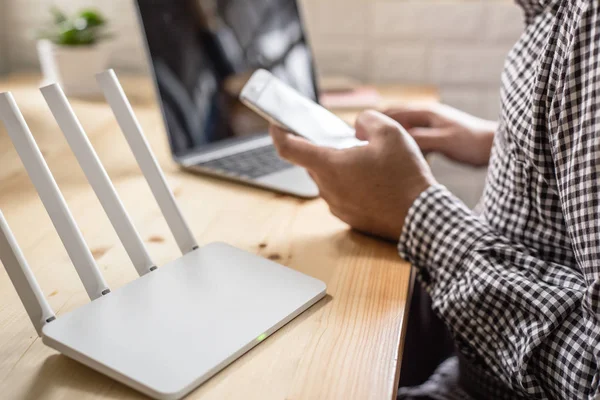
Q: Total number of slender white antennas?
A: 4